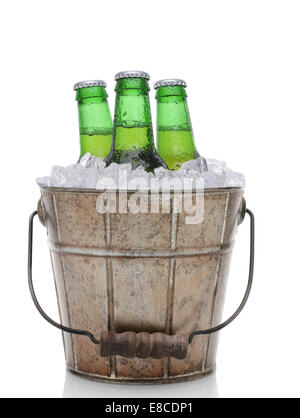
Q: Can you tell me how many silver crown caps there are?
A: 3